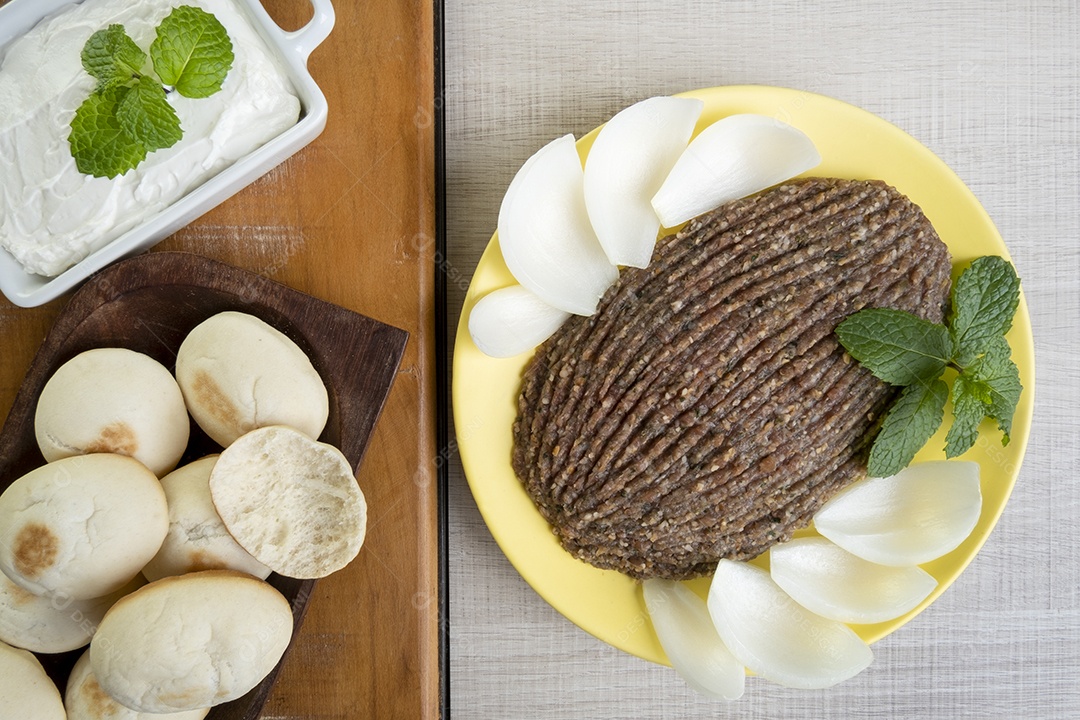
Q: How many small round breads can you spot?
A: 9